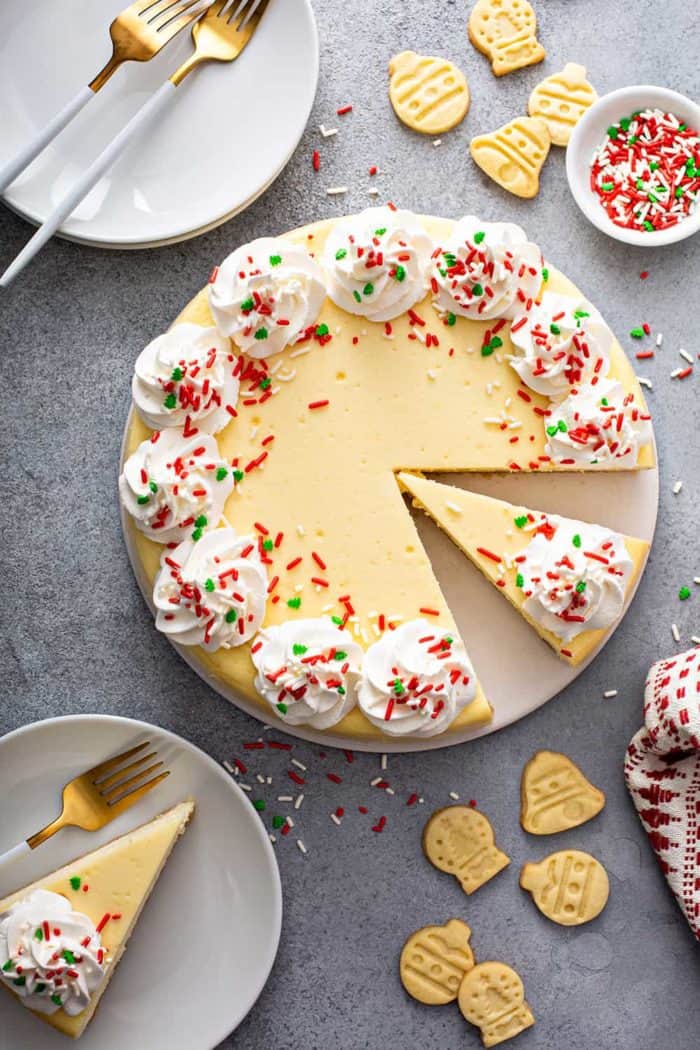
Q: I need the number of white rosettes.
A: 12